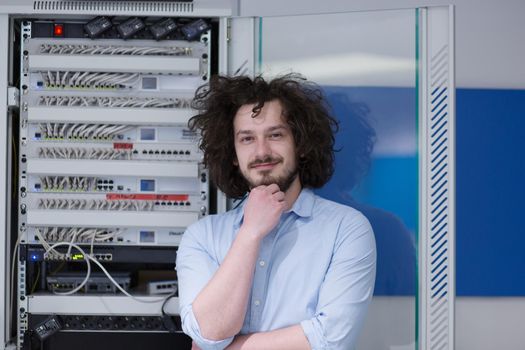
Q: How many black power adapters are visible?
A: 5